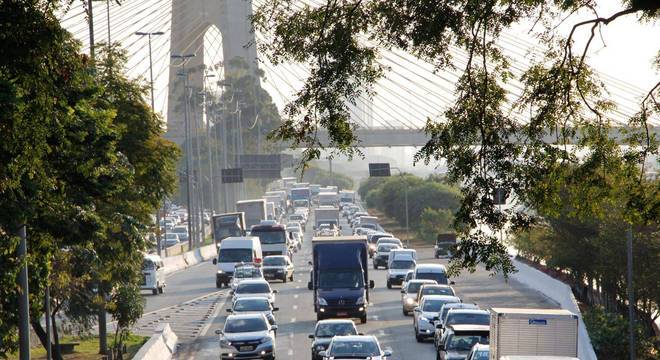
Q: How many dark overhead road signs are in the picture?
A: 3